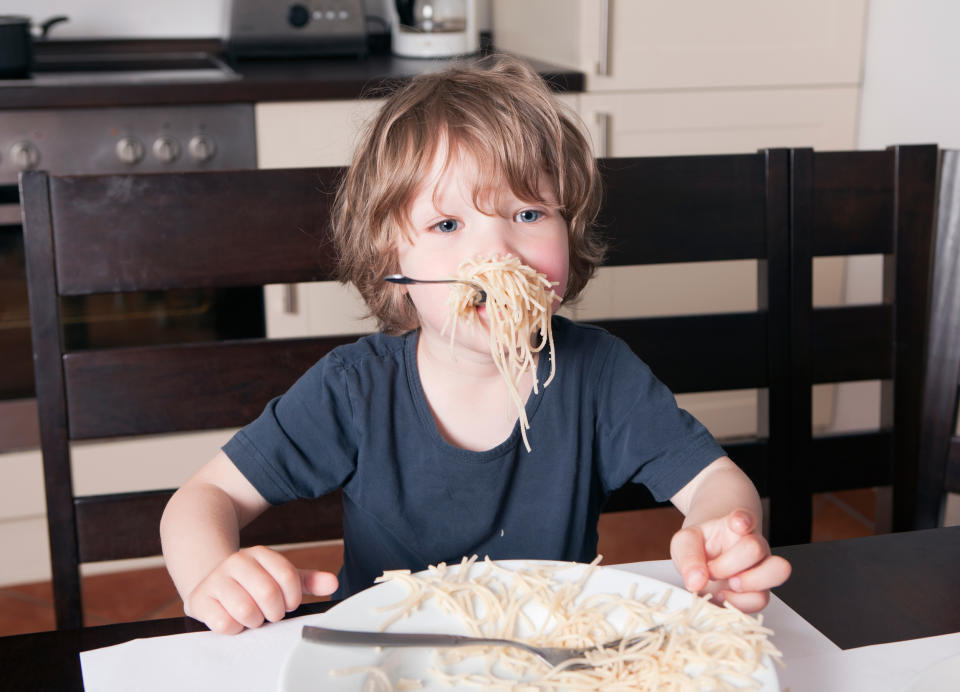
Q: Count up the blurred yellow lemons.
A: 0